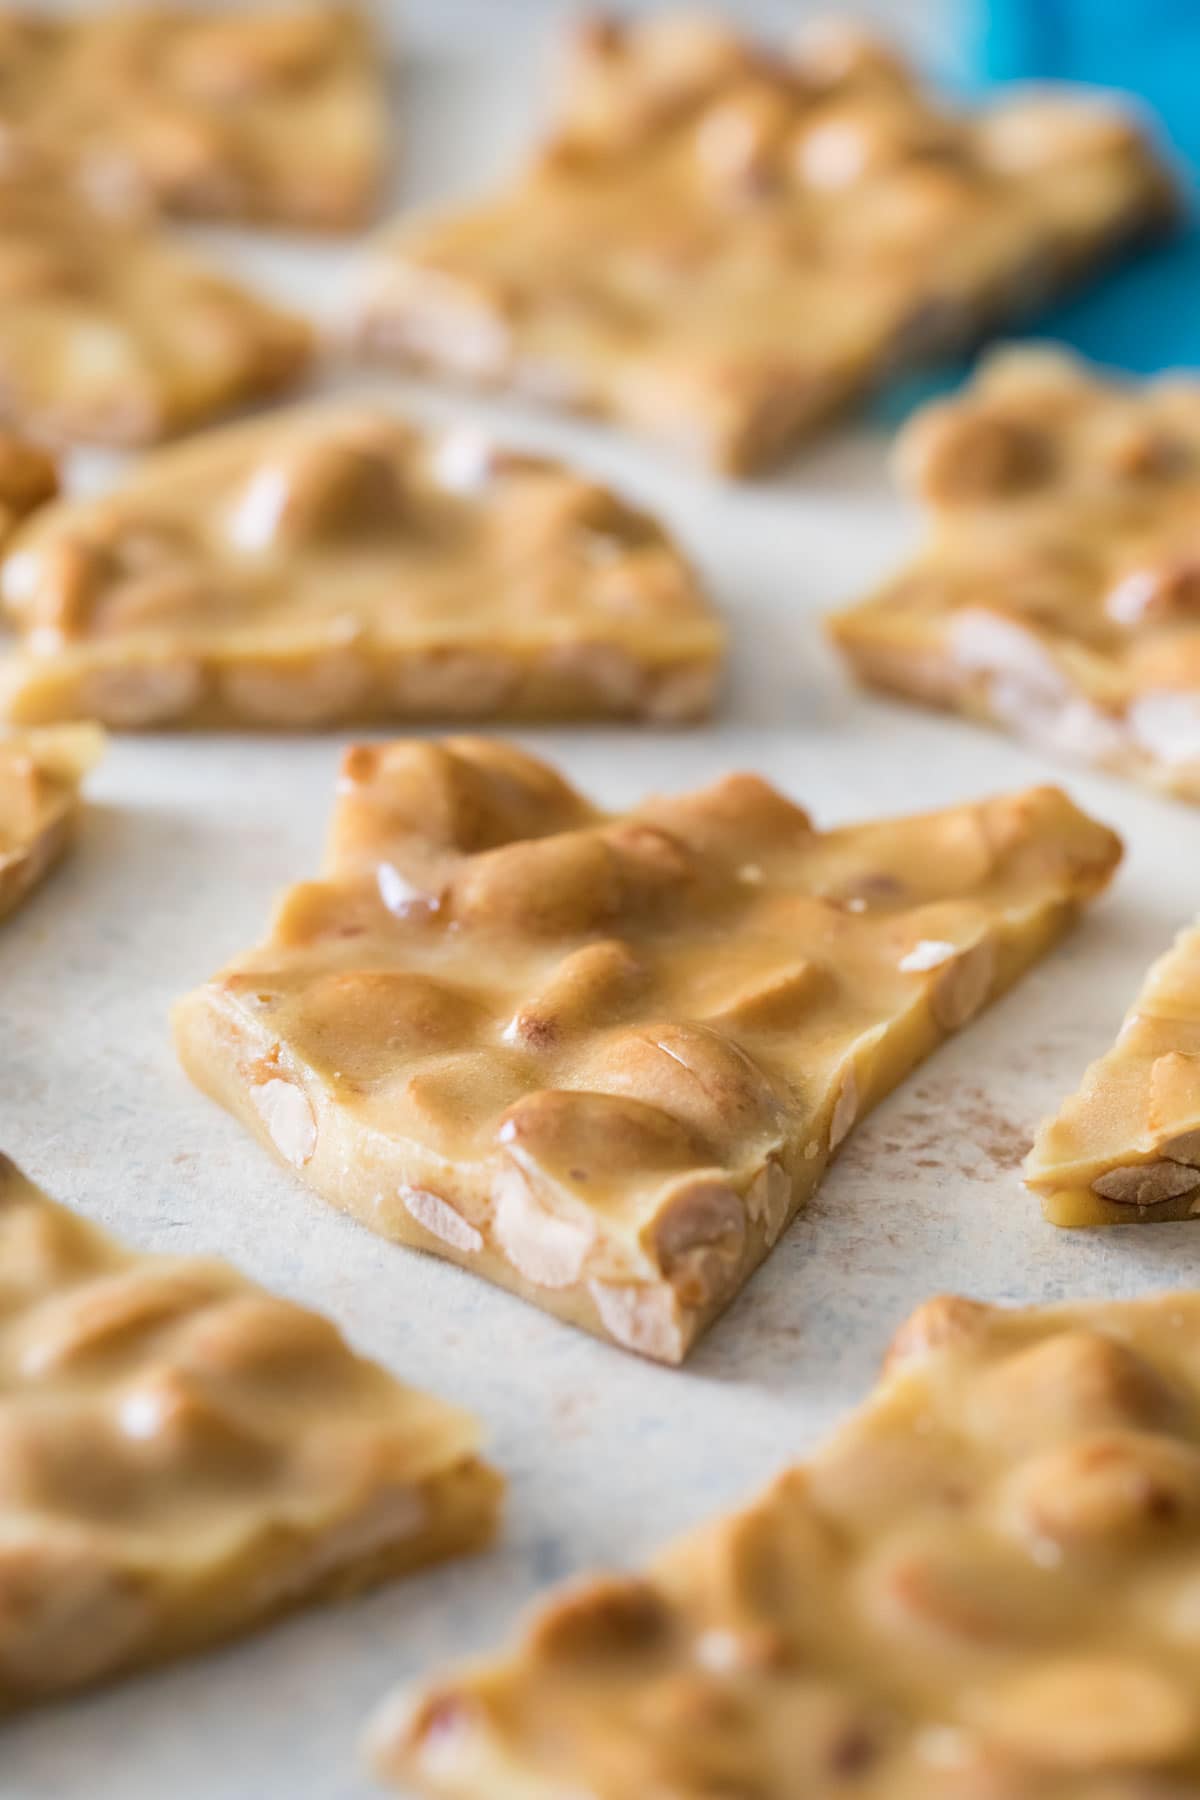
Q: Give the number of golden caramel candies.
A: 11